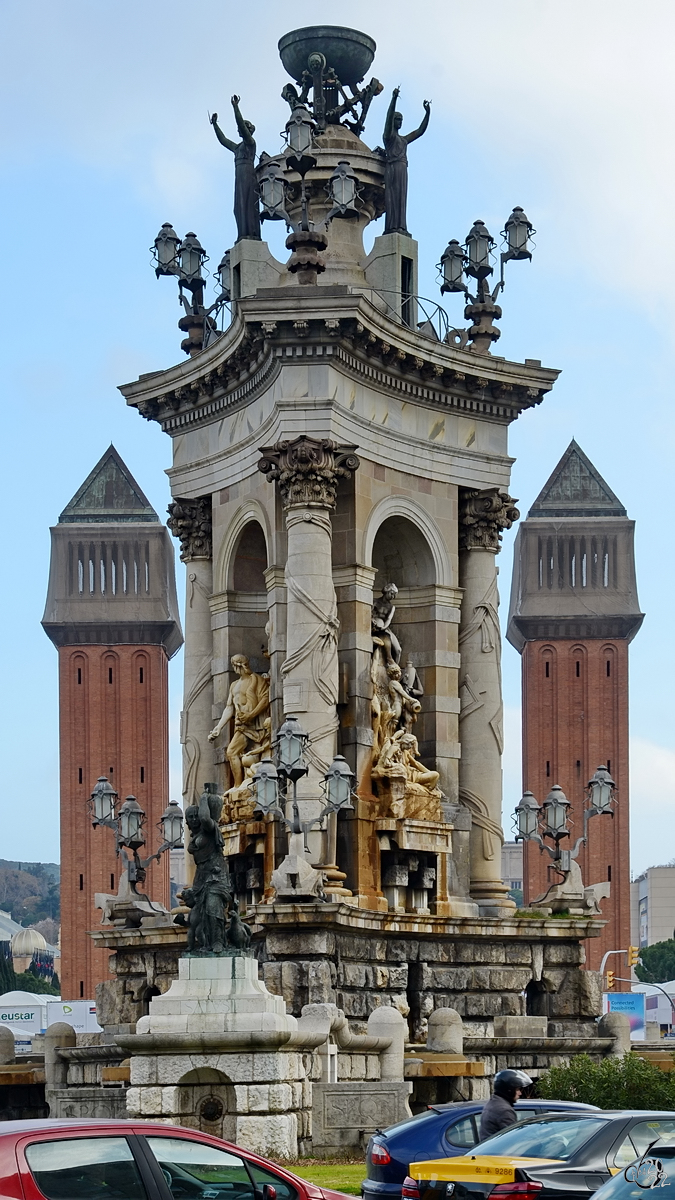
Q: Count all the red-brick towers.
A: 2